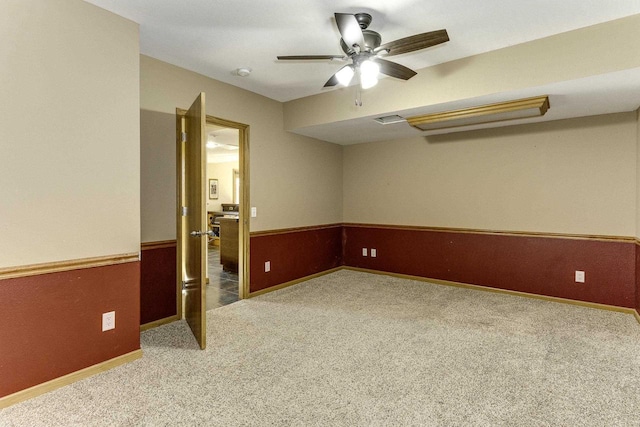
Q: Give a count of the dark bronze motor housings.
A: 1